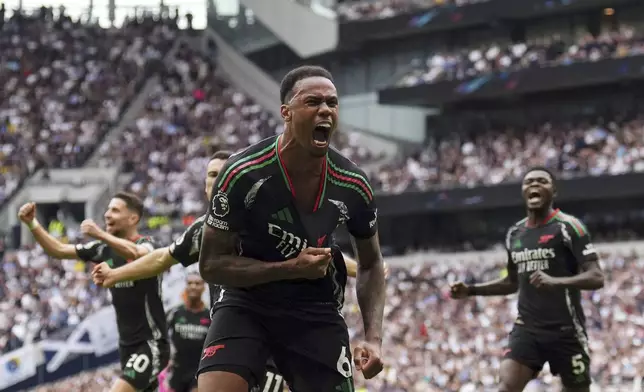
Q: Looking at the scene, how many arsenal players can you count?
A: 5